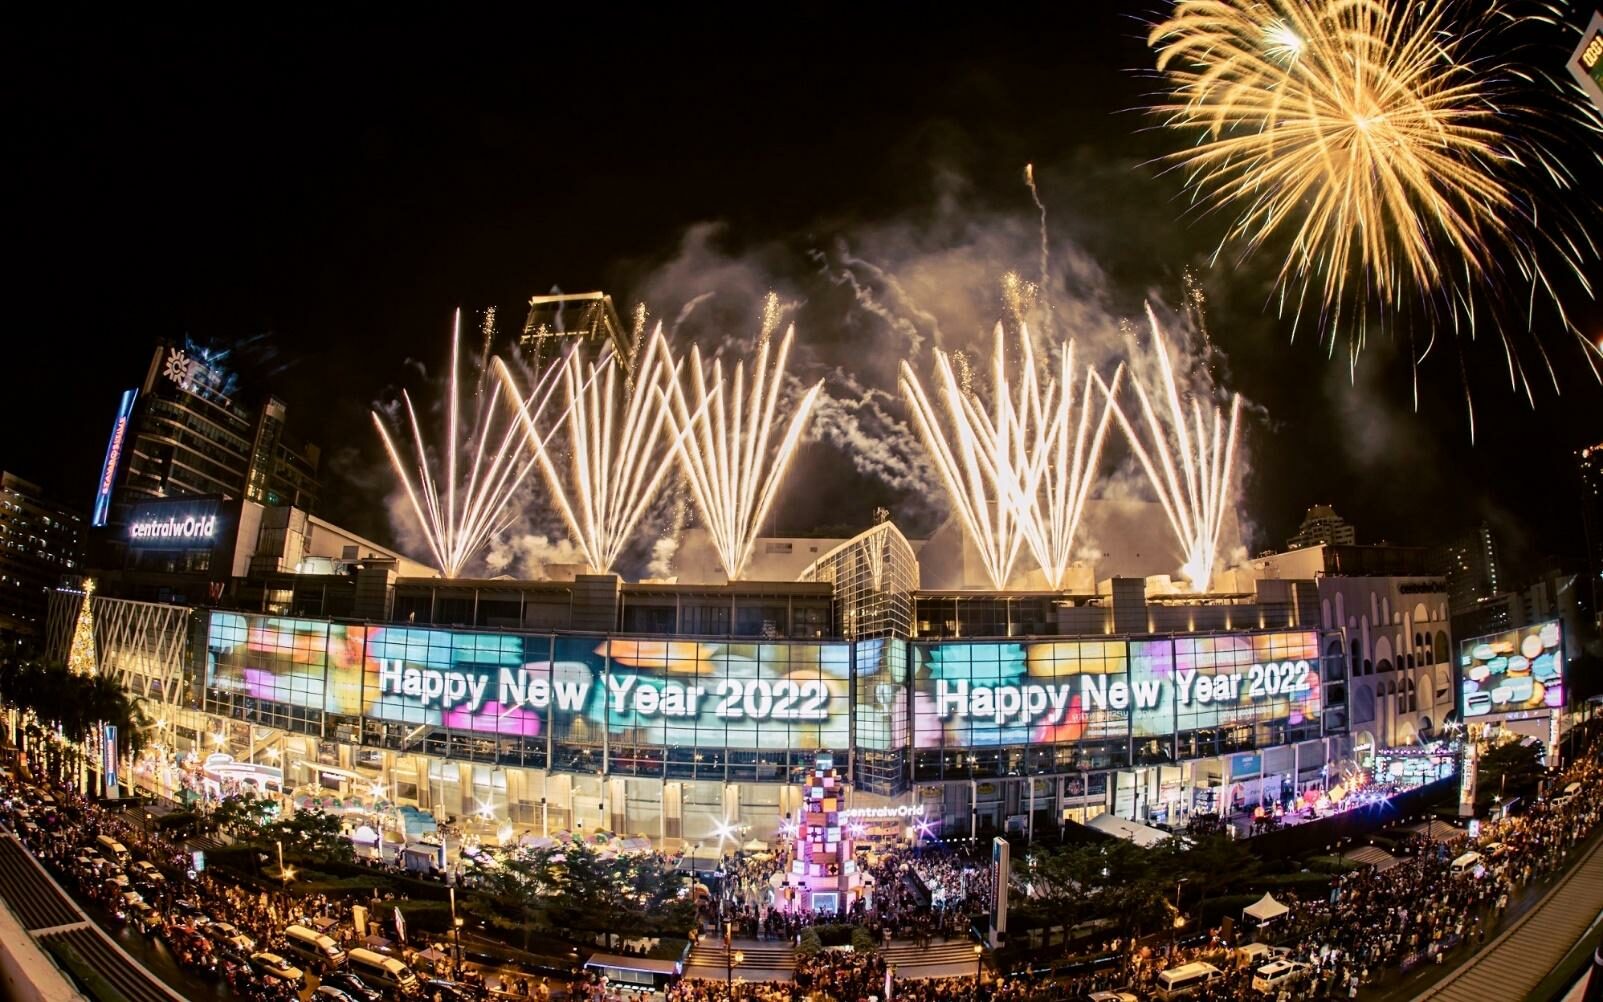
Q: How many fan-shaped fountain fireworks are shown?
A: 6